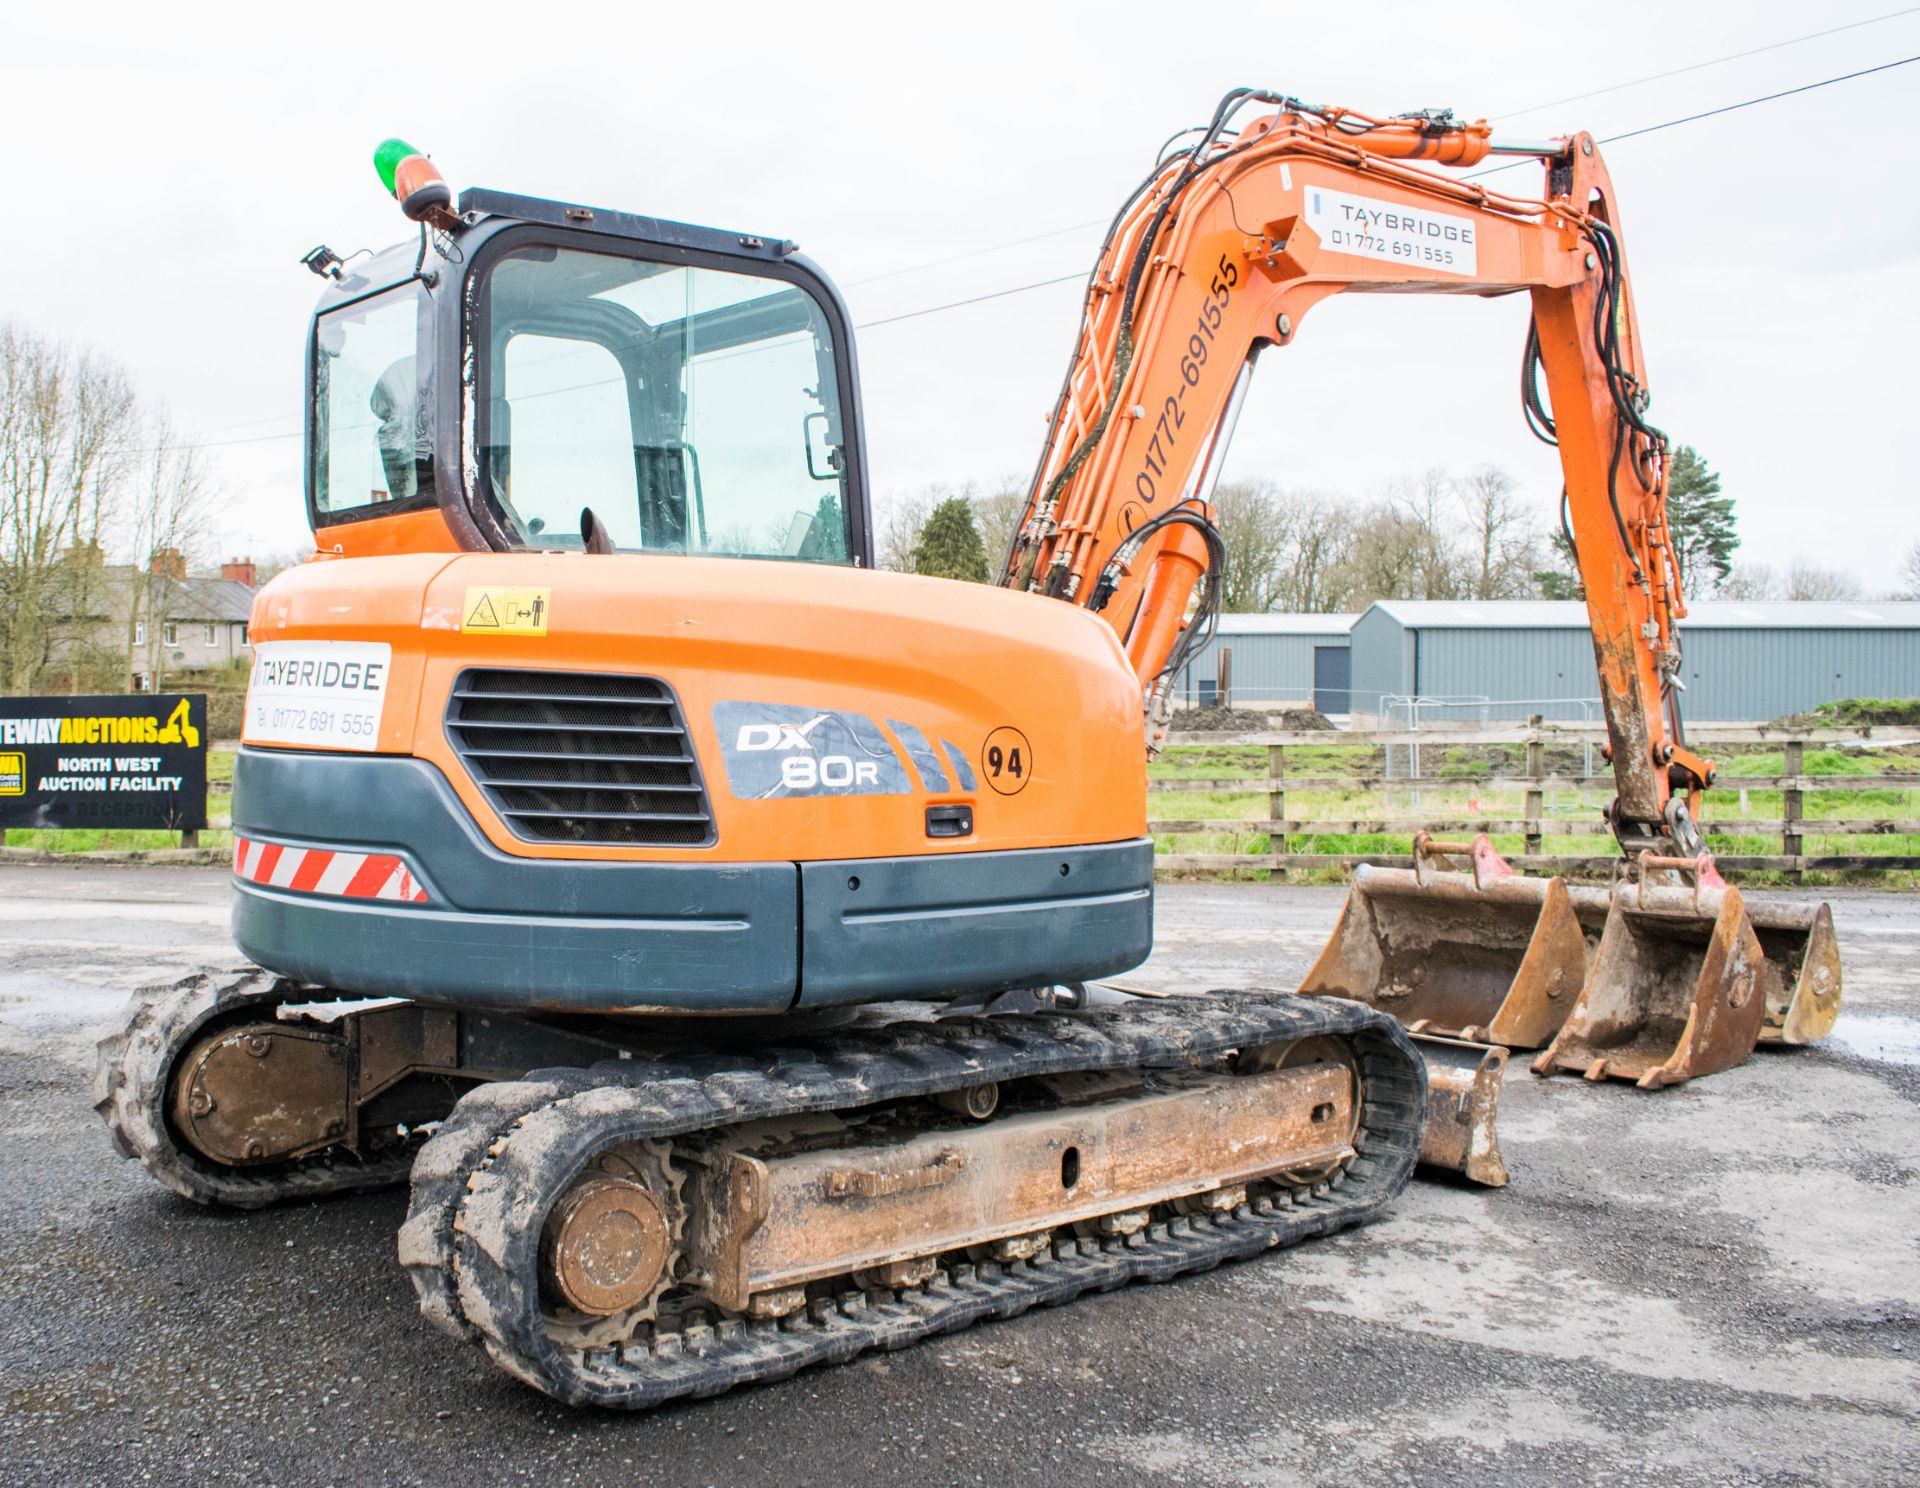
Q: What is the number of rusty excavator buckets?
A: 3